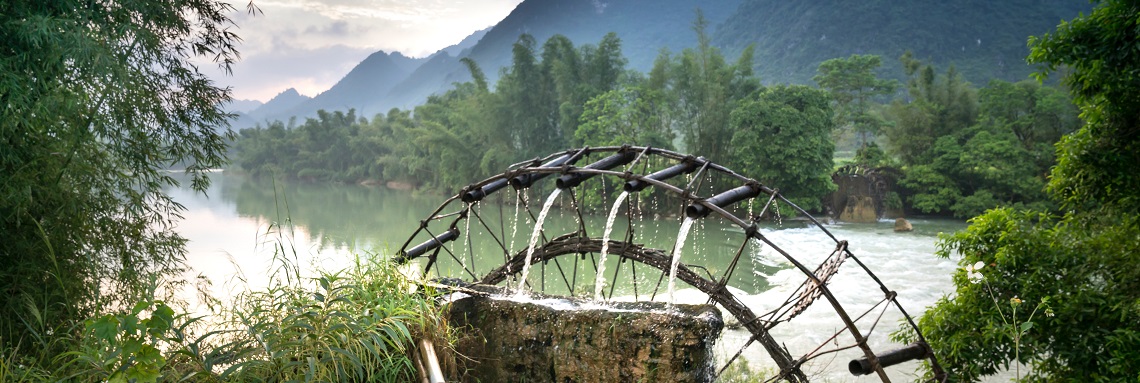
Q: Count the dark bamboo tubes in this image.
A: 7